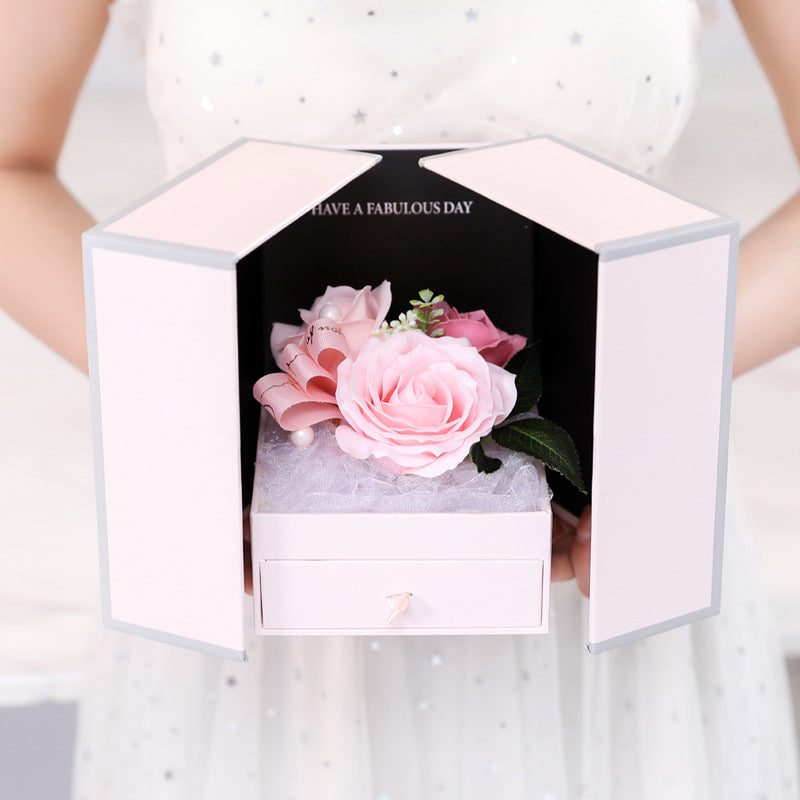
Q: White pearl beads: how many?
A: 2